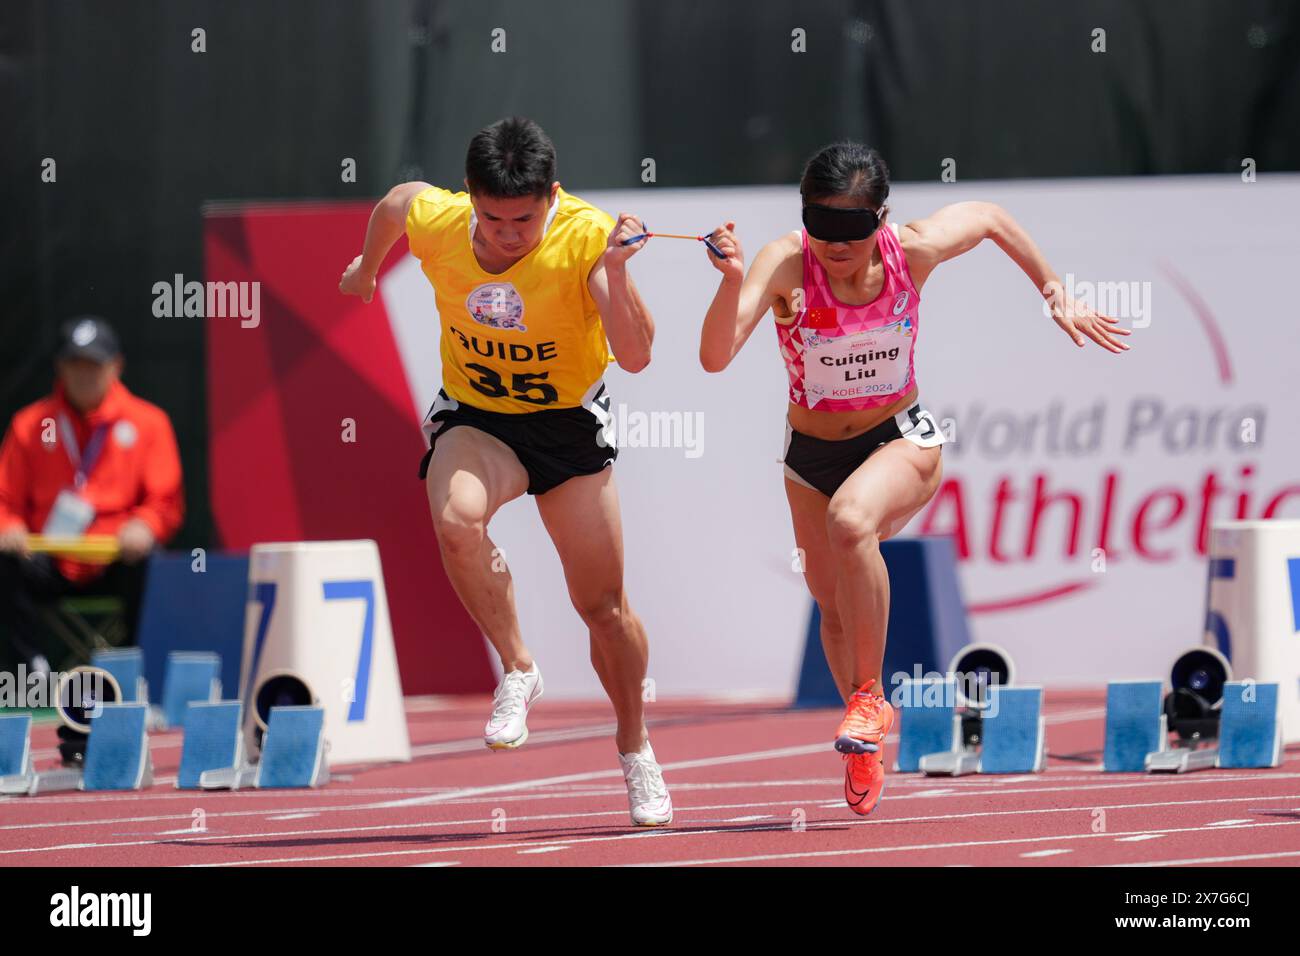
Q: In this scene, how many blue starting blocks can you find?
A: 10